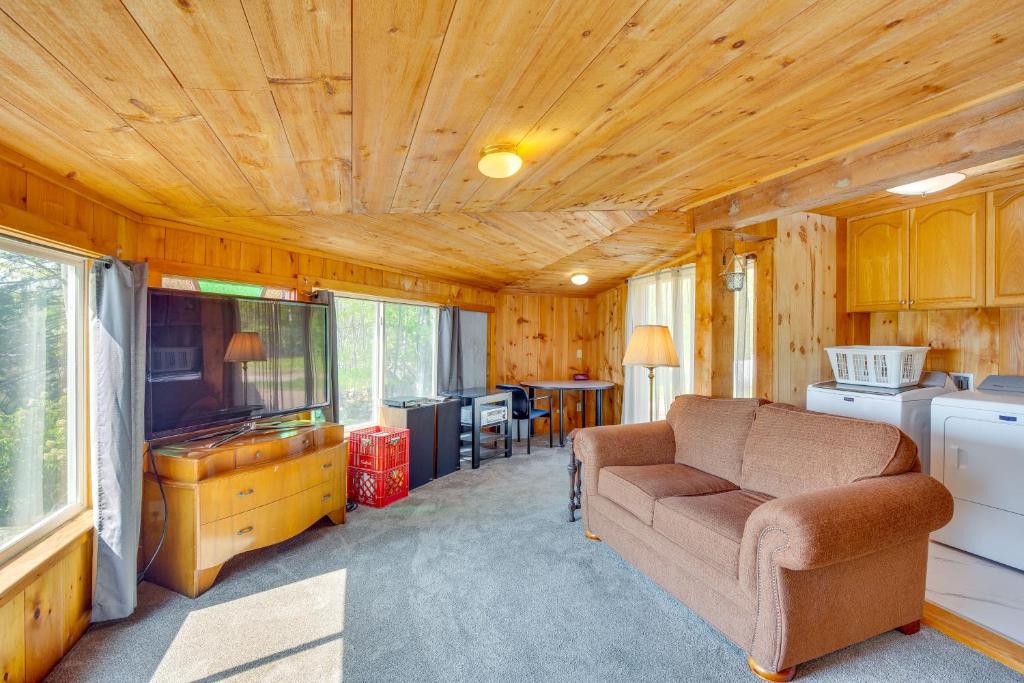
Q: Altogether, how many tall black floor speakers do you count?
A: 2